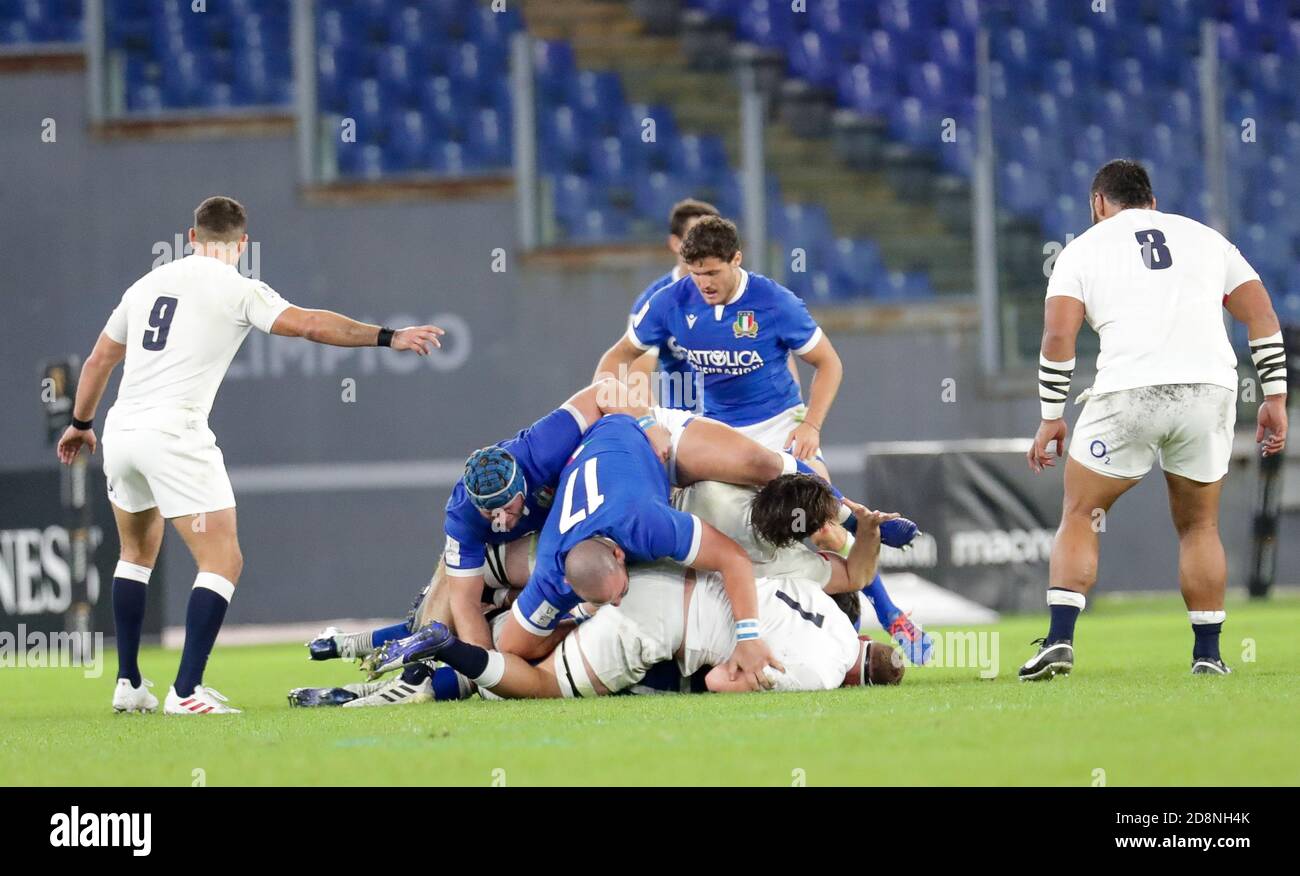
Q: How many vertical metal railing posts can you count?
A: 6